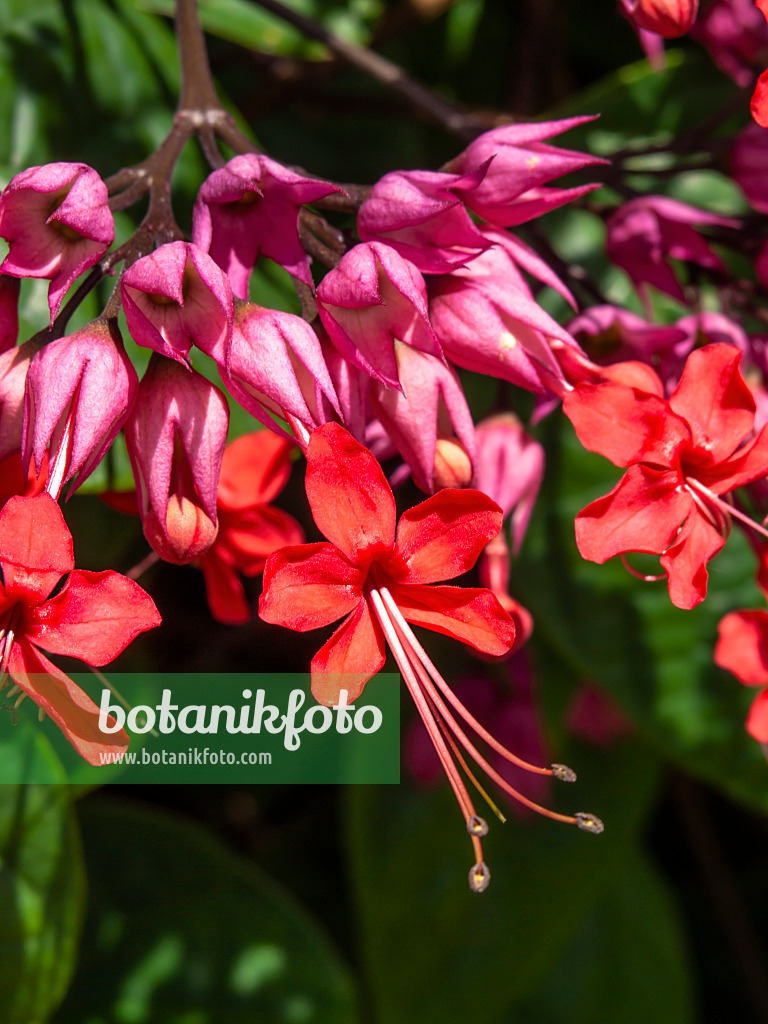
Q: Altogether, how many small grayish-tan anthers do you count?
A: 4